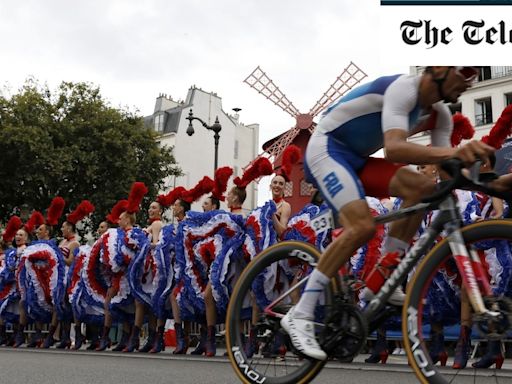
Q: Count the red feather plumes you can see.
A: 13